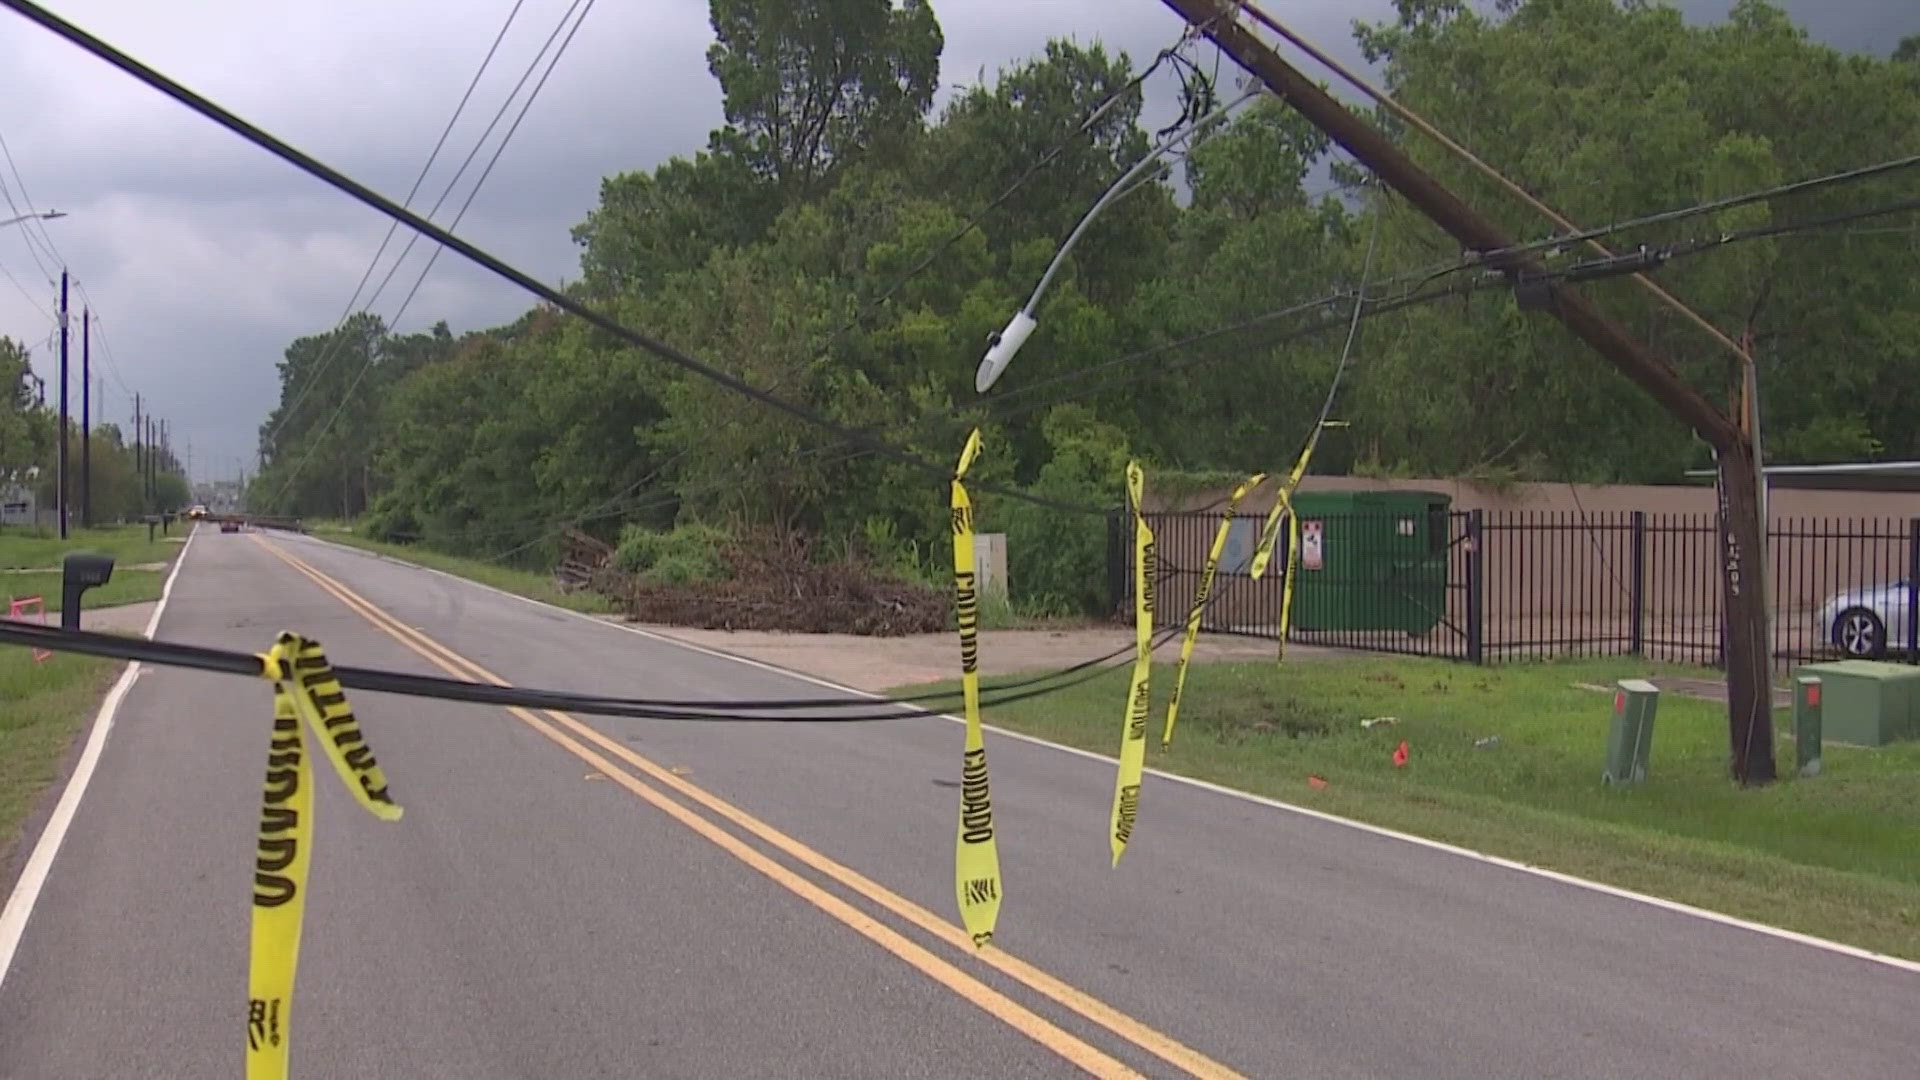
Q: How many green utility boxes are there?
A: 3